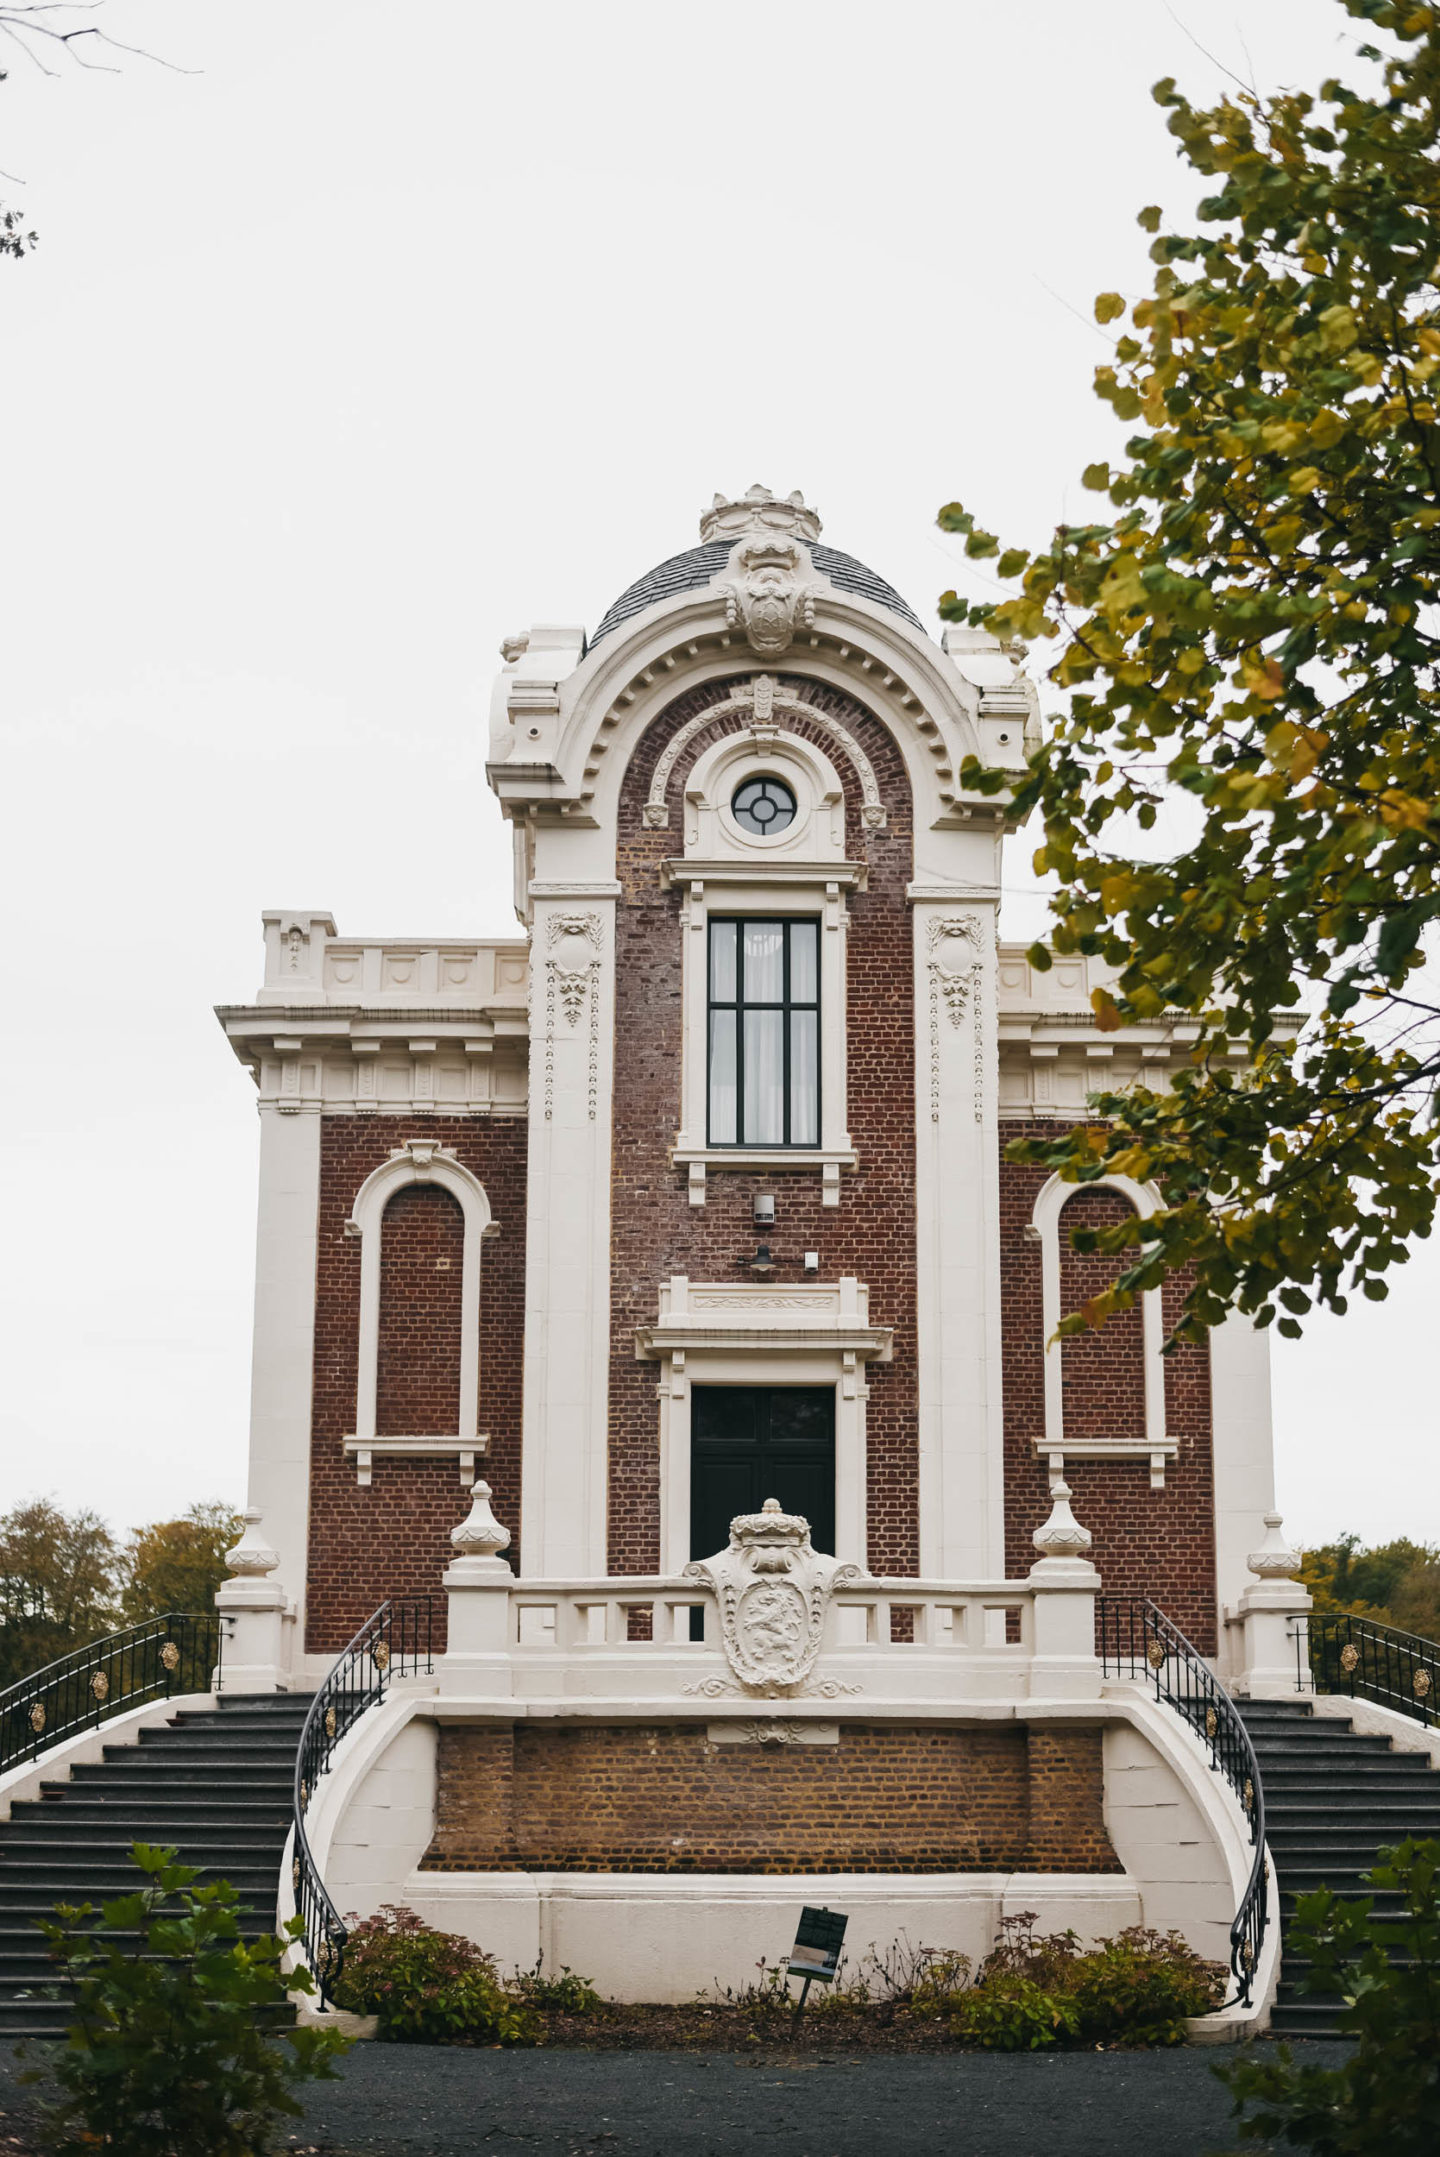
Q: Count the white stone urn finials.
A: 4